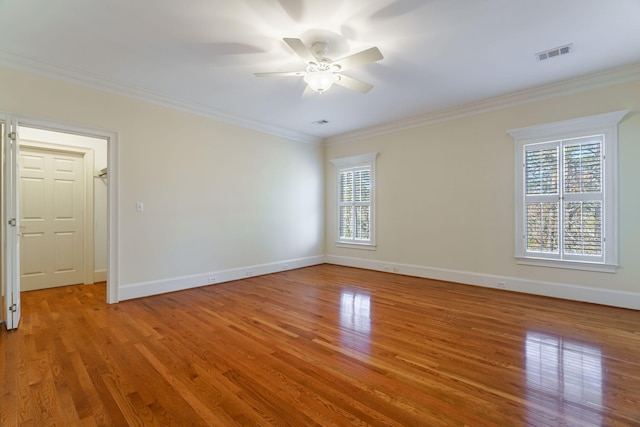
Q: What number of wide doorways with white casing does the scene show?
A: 1